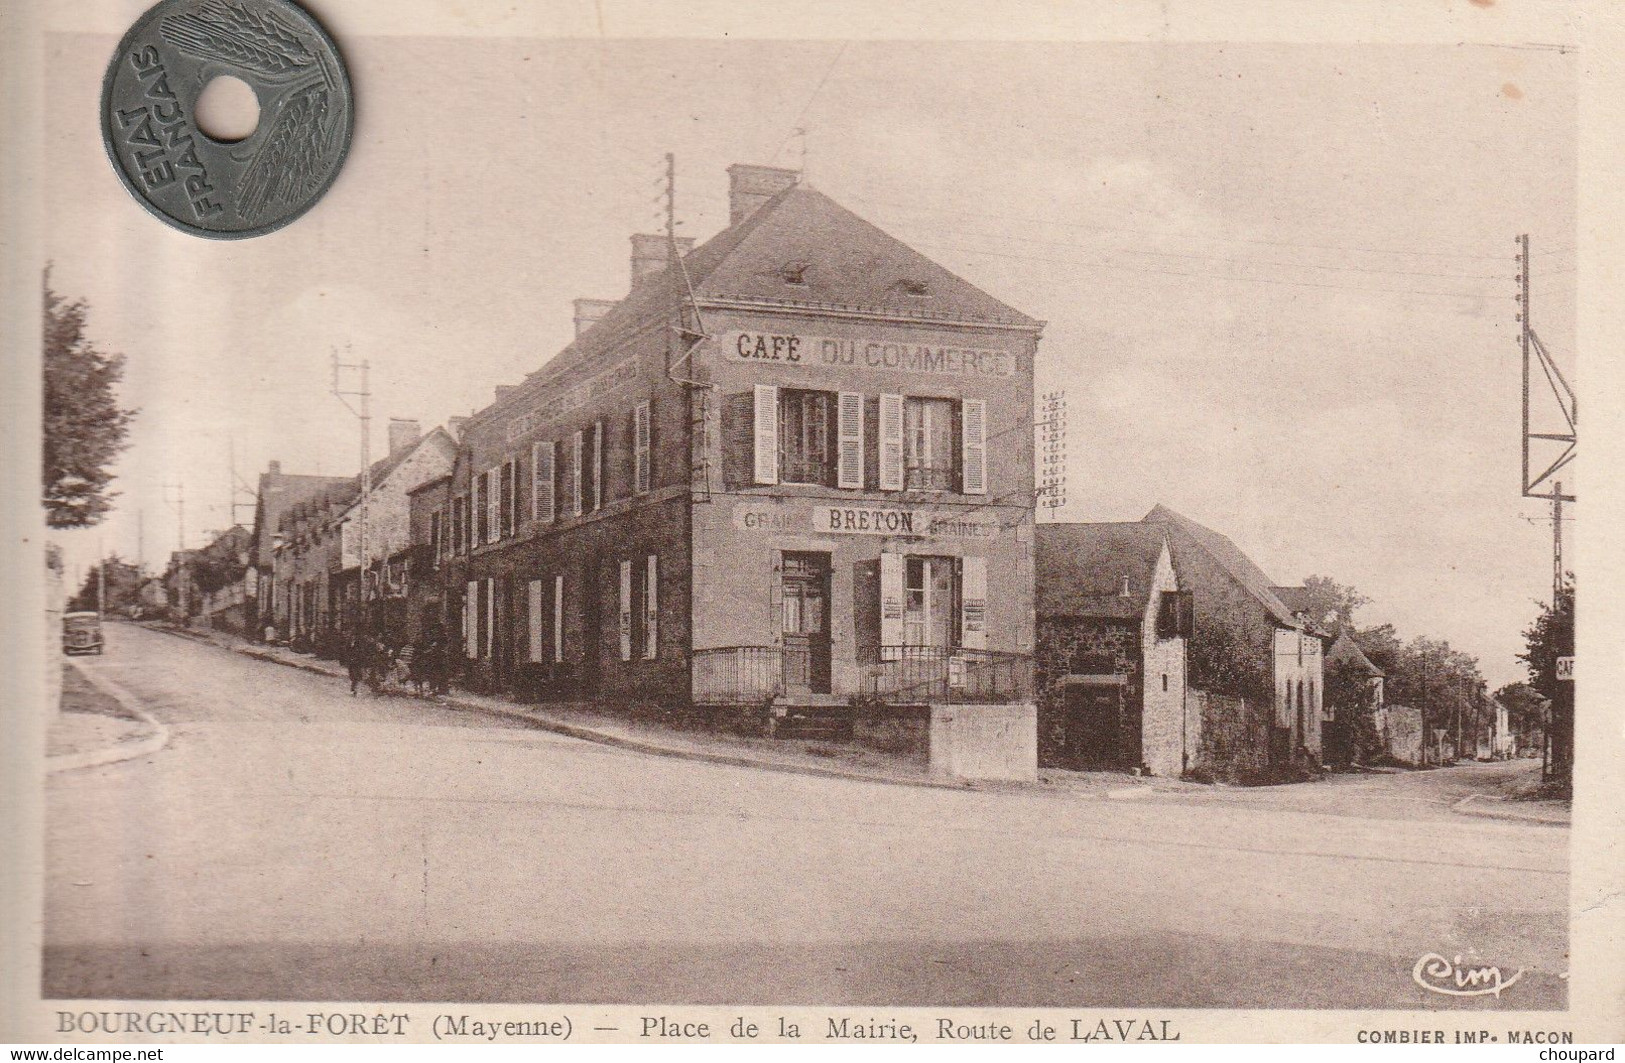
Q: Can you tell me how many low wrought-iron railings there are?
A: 2